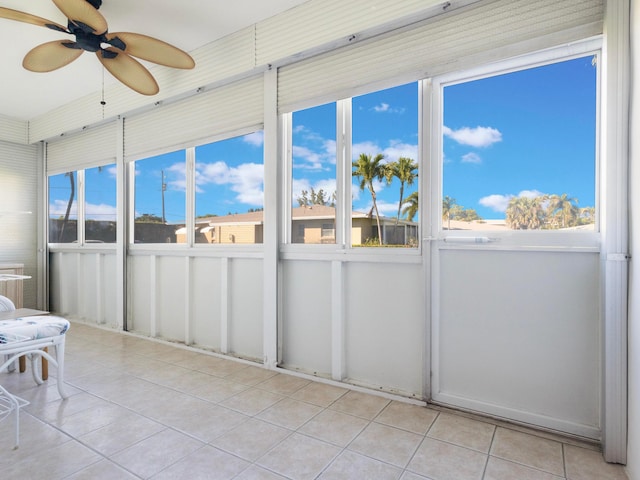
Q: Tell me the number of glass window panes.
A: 7